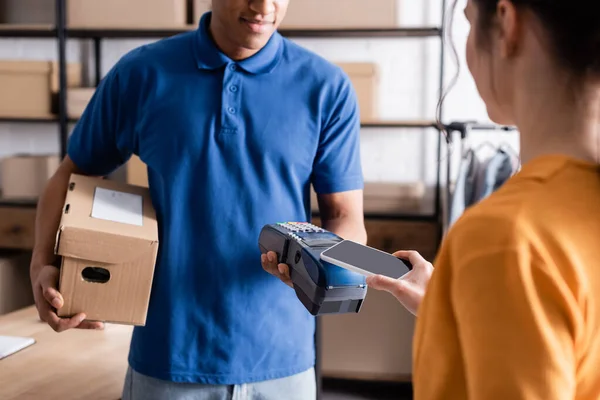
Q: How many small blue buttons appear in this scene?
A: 3